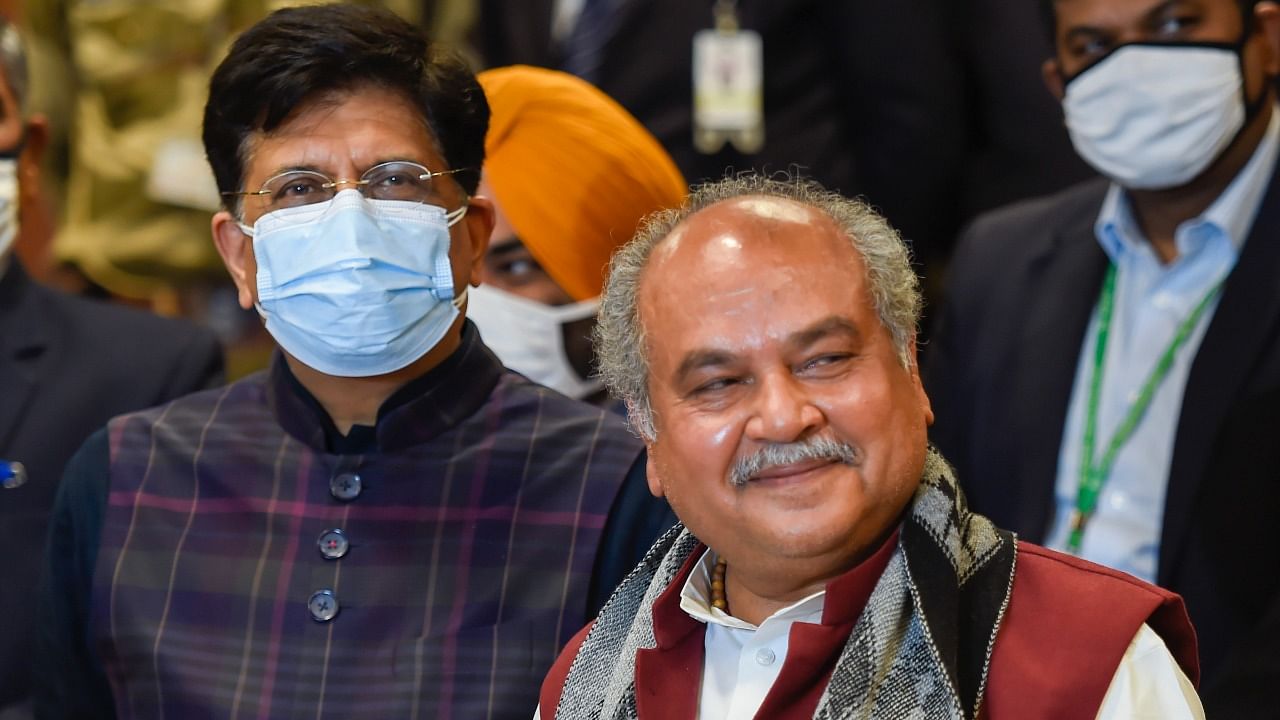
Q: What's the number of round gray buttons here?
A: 3